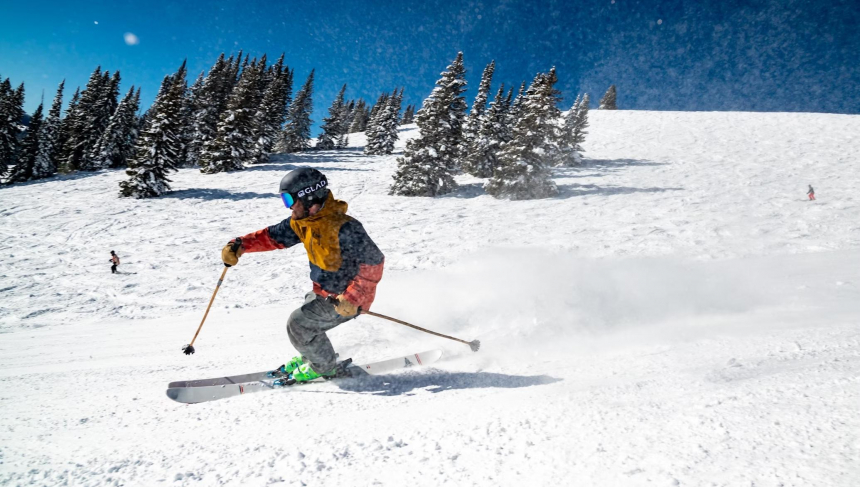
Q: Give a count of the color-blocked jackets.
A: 1